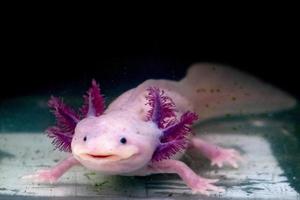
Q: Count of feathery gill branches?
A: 6